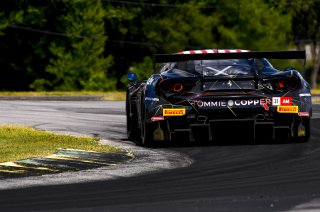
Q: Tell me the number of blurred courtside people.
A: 0